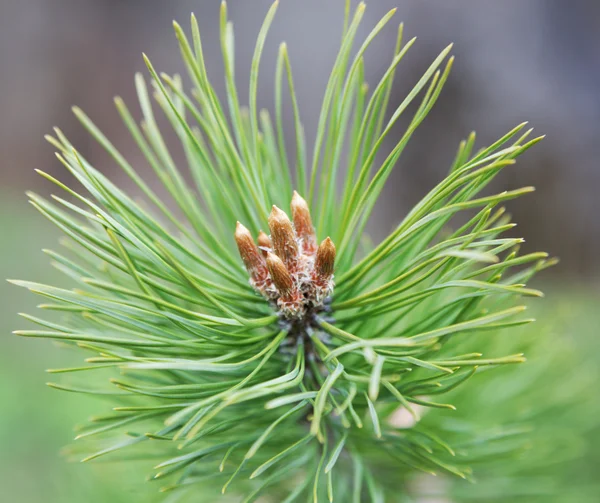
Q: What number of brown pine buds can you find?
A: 6